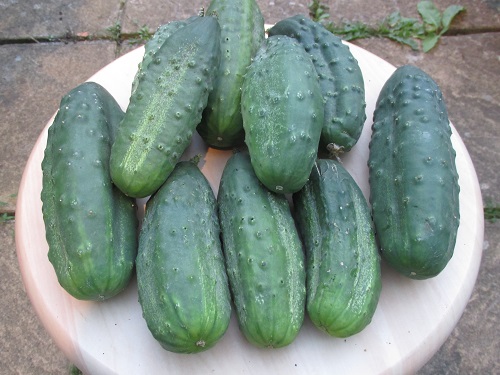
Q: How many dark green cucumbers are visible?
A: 10